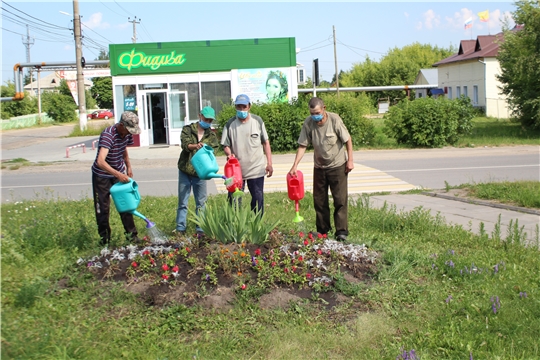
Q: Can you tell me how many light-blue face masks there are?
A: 3